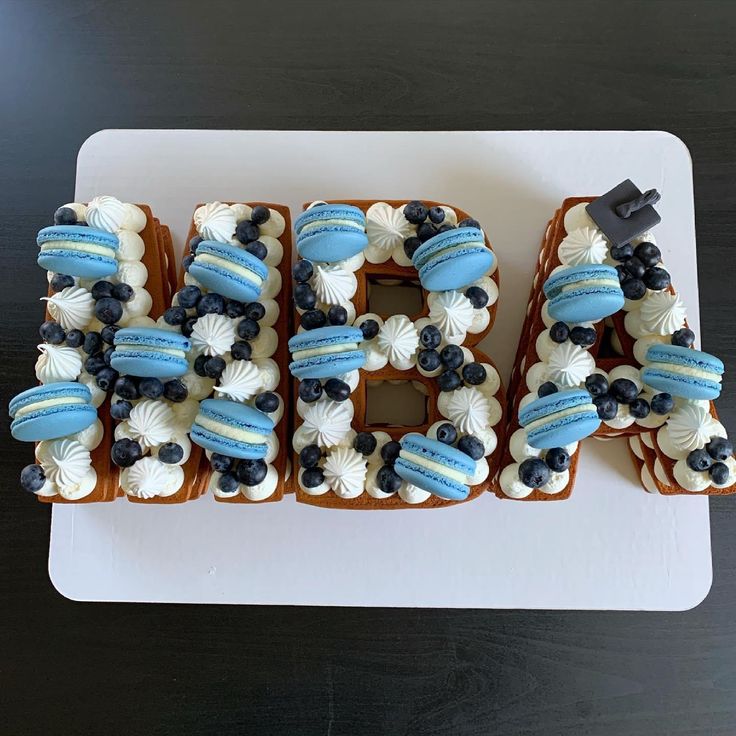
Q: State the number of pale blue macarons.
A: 12